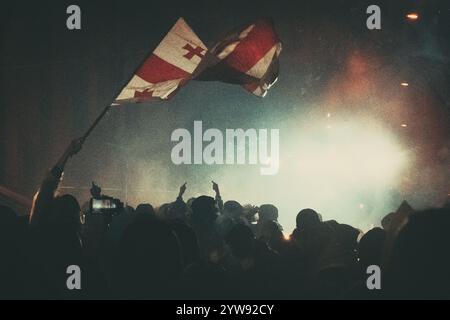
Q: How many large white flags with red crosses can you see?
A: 1